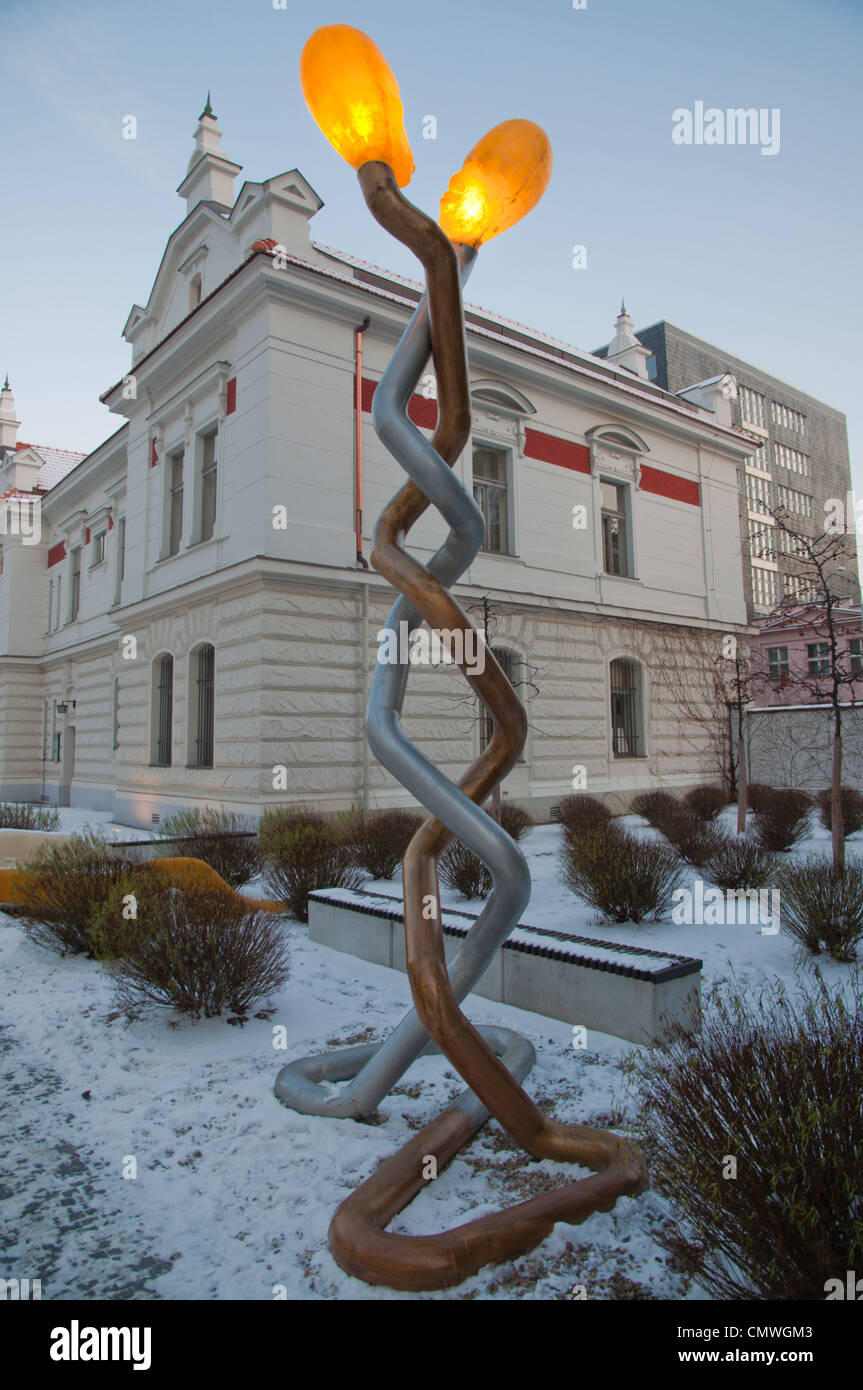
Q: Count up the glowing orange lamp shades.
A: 2